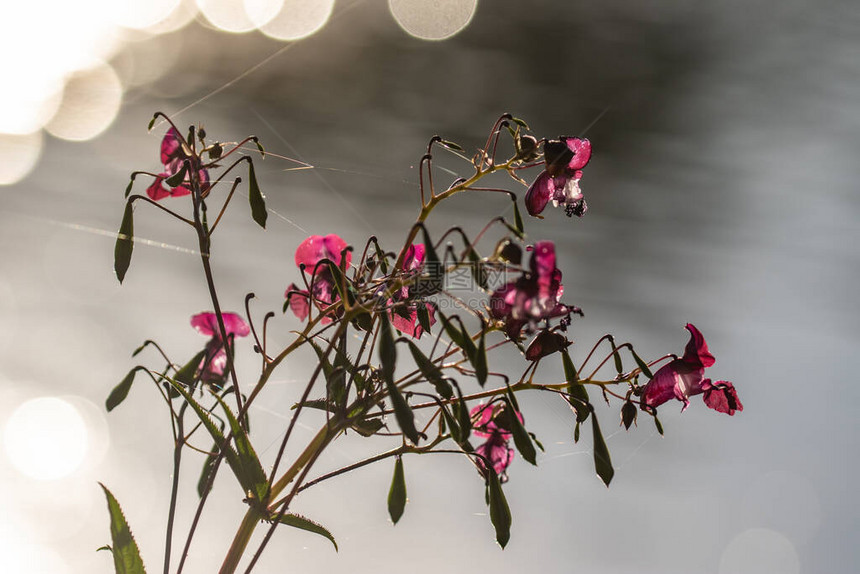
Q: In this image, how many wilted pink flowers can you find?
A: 8